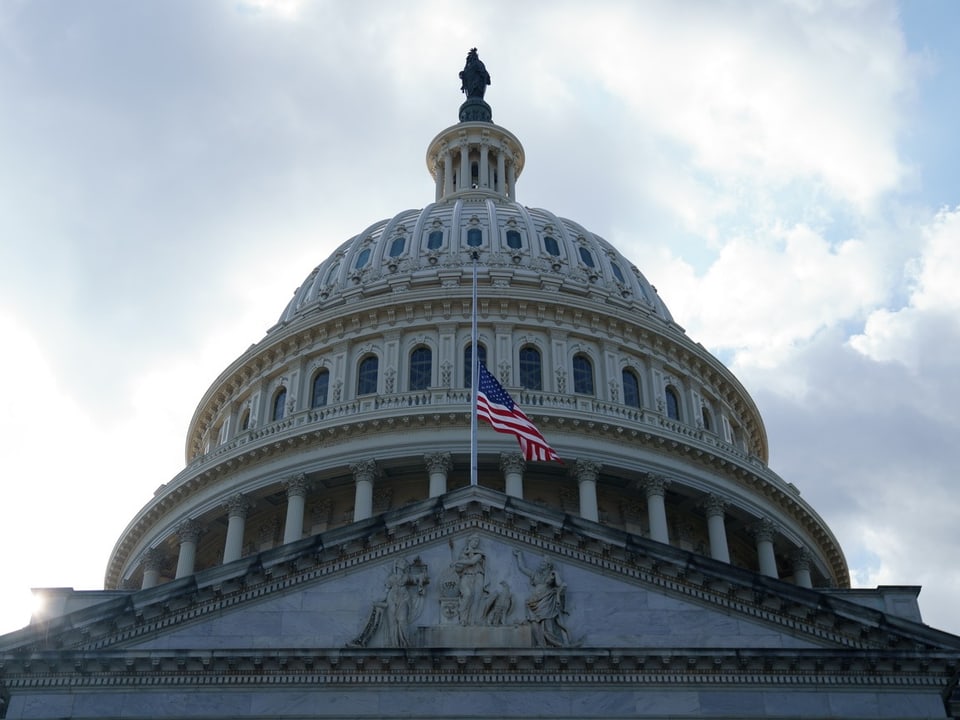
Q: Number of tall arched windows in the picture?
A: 11